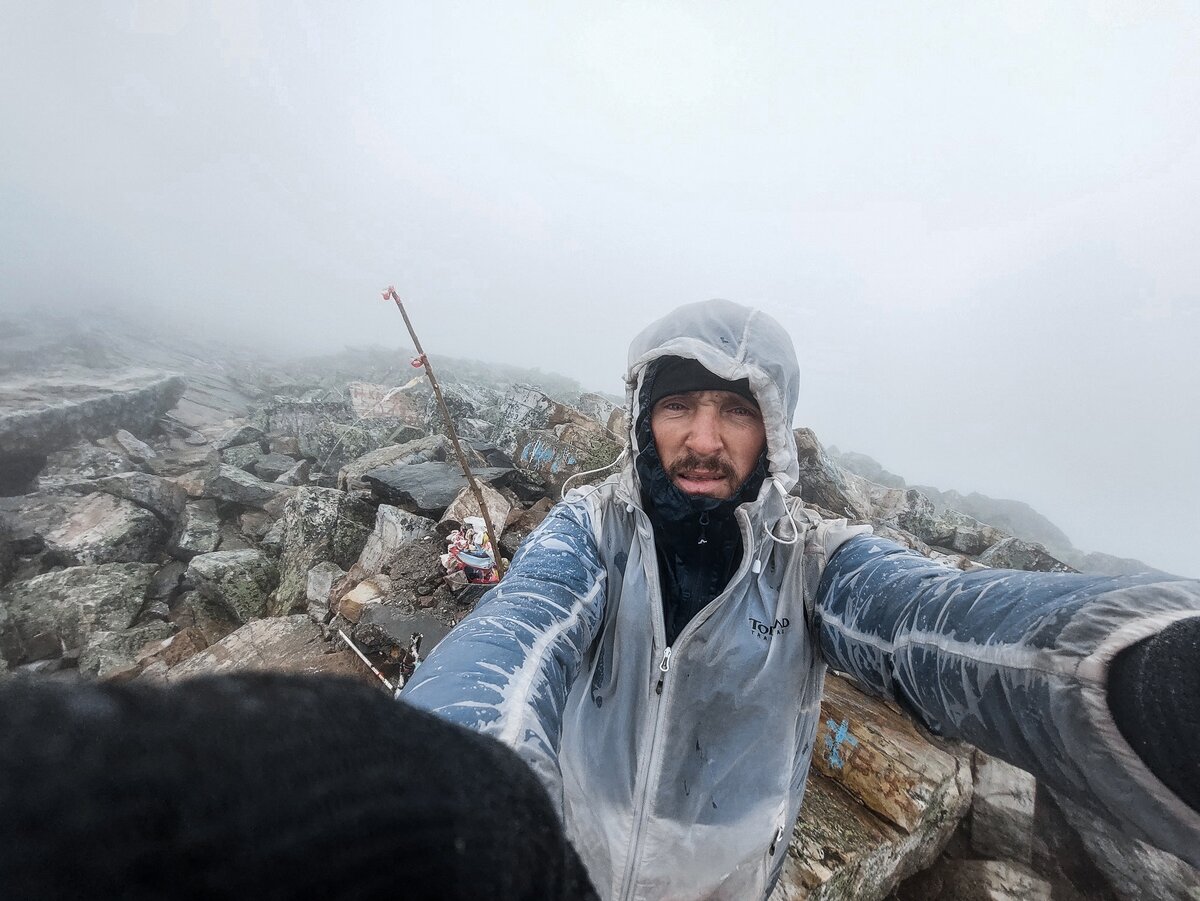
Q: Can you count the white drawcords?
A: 2